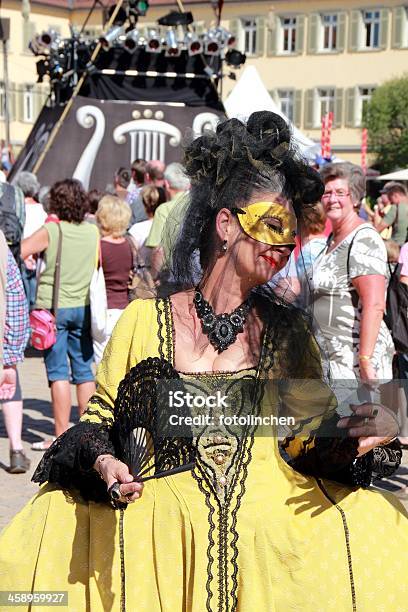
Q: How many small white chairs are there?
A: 0